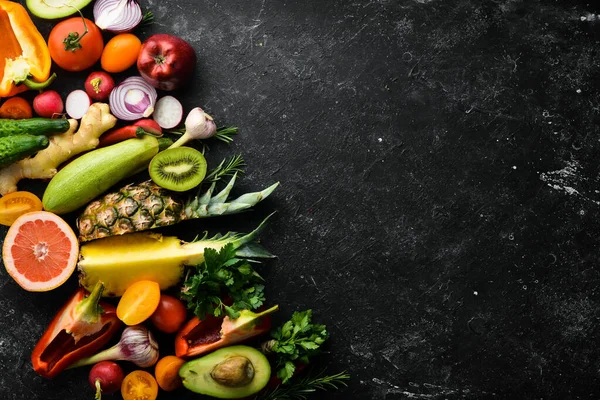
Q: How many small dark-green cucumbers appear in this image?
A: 2